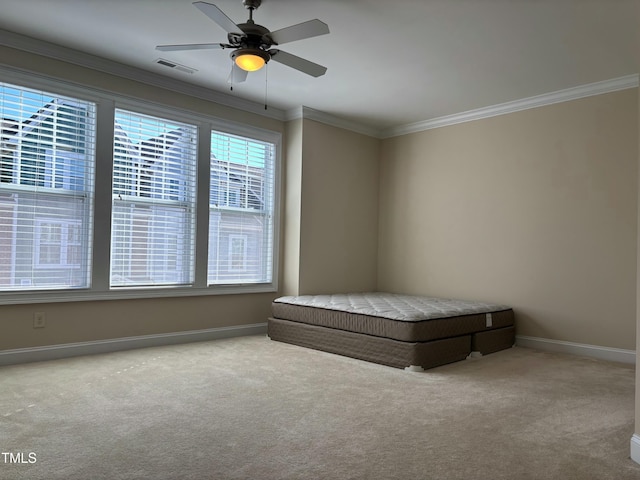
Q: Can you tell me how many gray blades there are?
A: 5